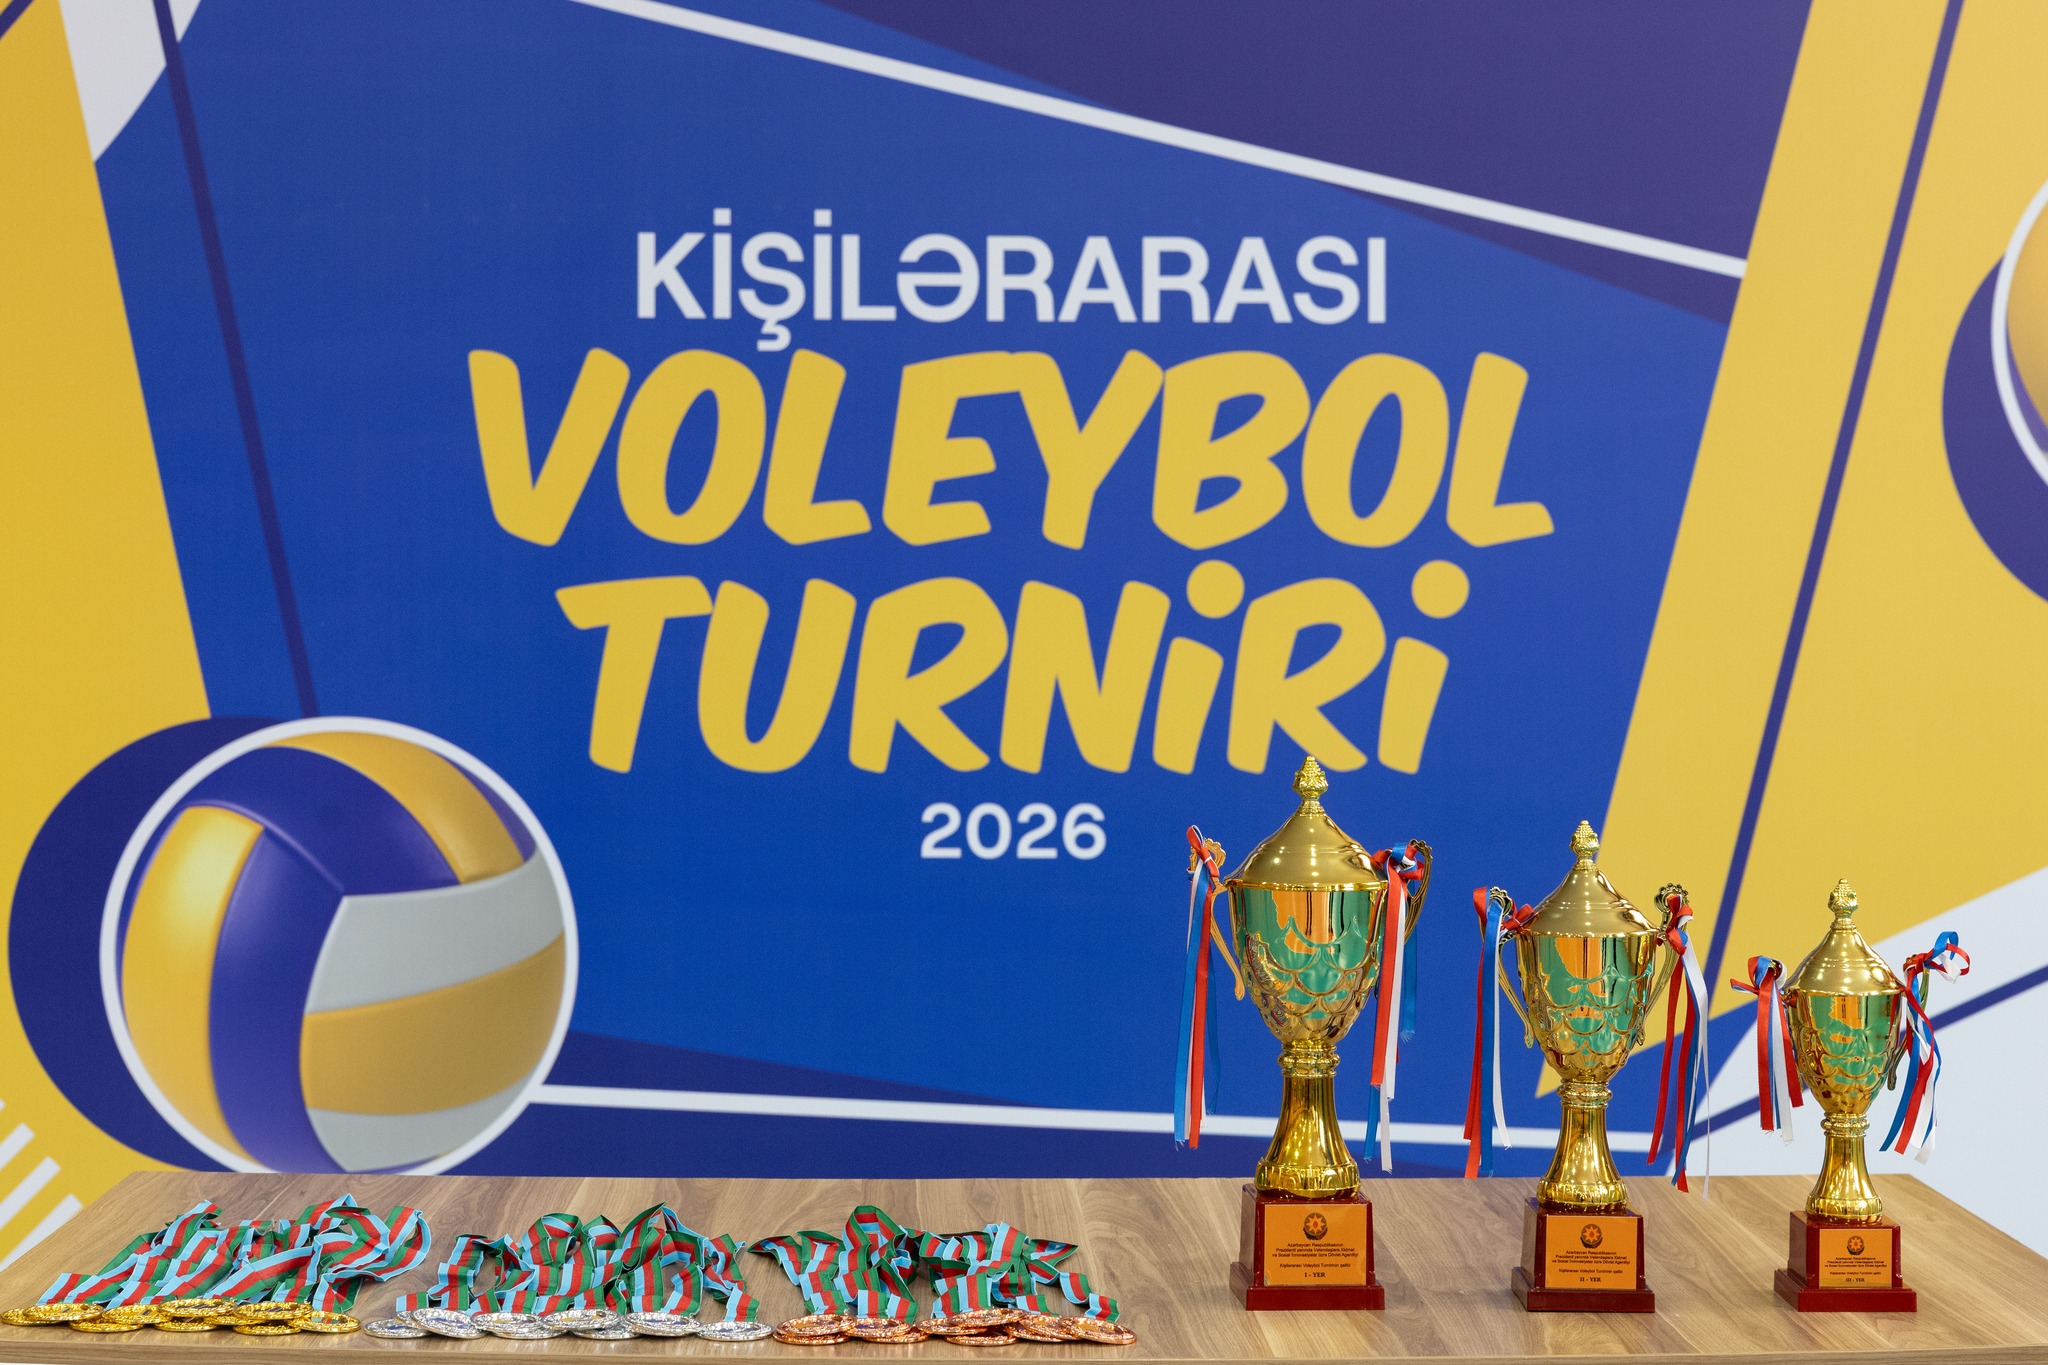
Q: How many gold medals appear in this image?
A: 10